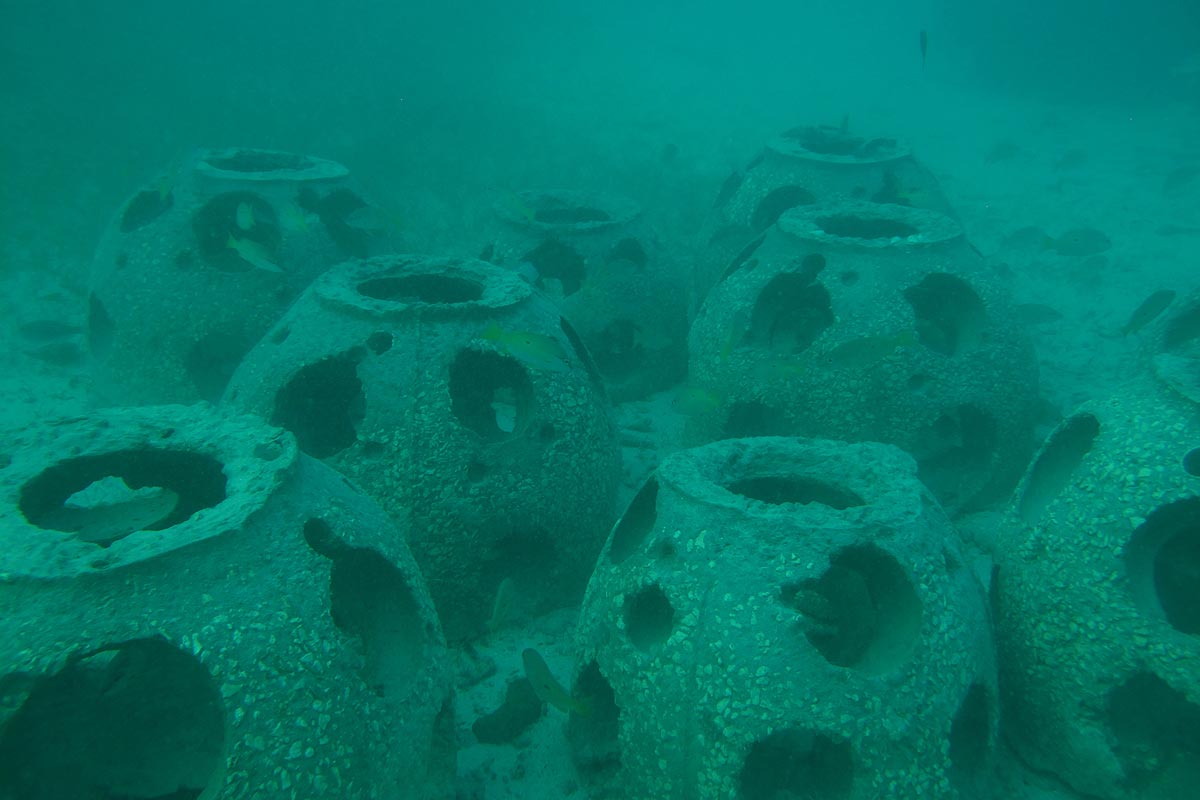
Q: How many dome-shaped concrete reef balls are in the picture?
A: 9